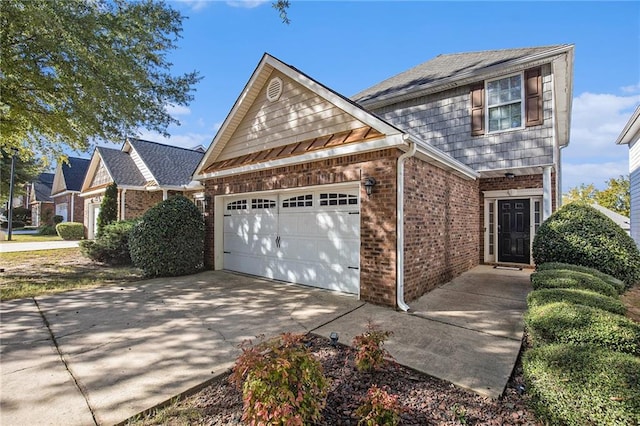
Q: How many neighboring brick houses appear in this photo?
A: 3